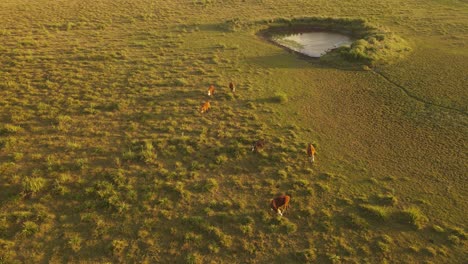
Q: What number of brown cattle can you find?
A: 6